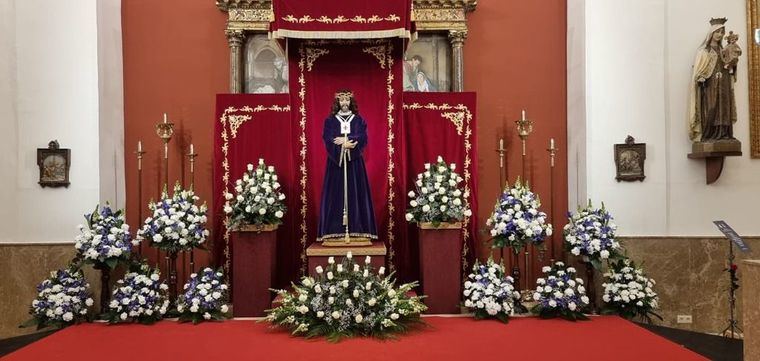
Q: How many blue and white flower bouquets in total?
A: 10